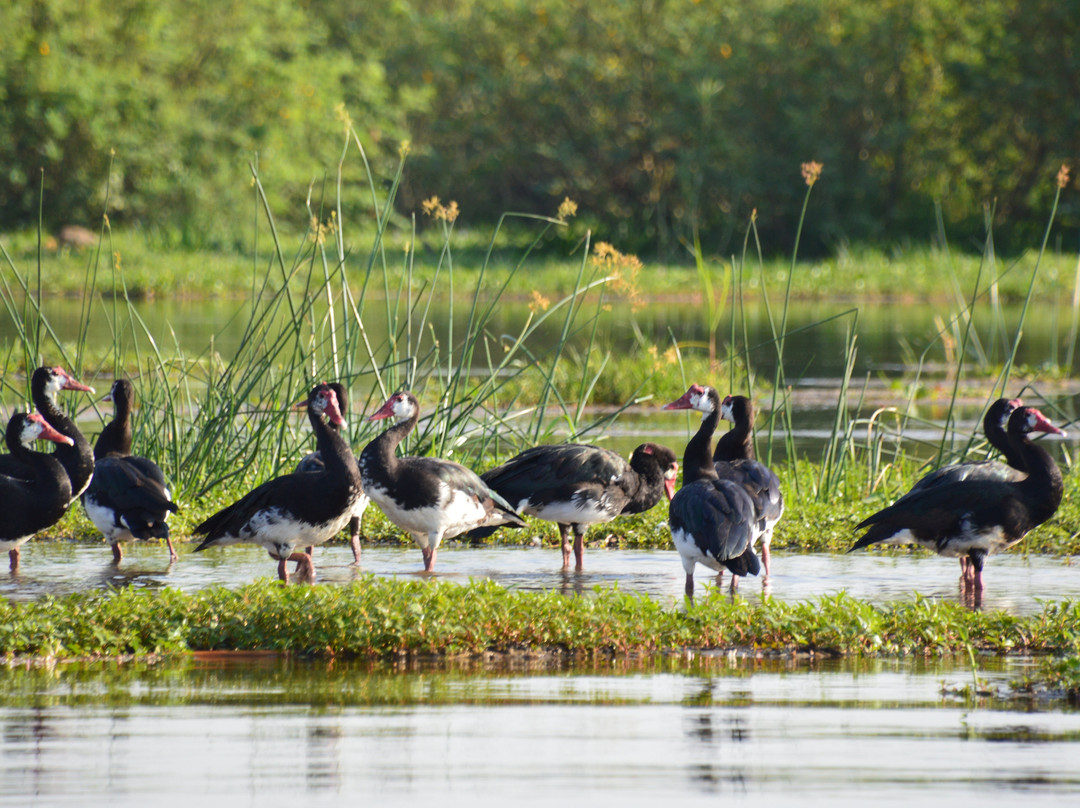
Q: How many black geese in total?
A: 11